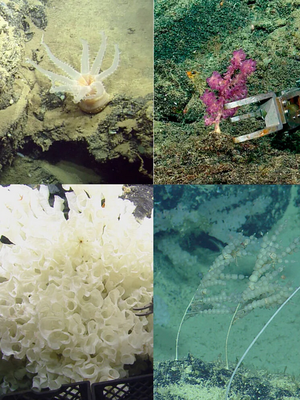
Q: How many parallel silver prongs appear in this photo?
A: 3